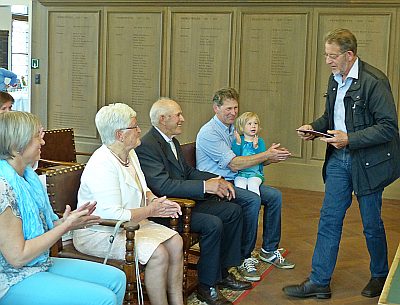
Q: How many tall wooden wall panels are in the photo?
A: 5